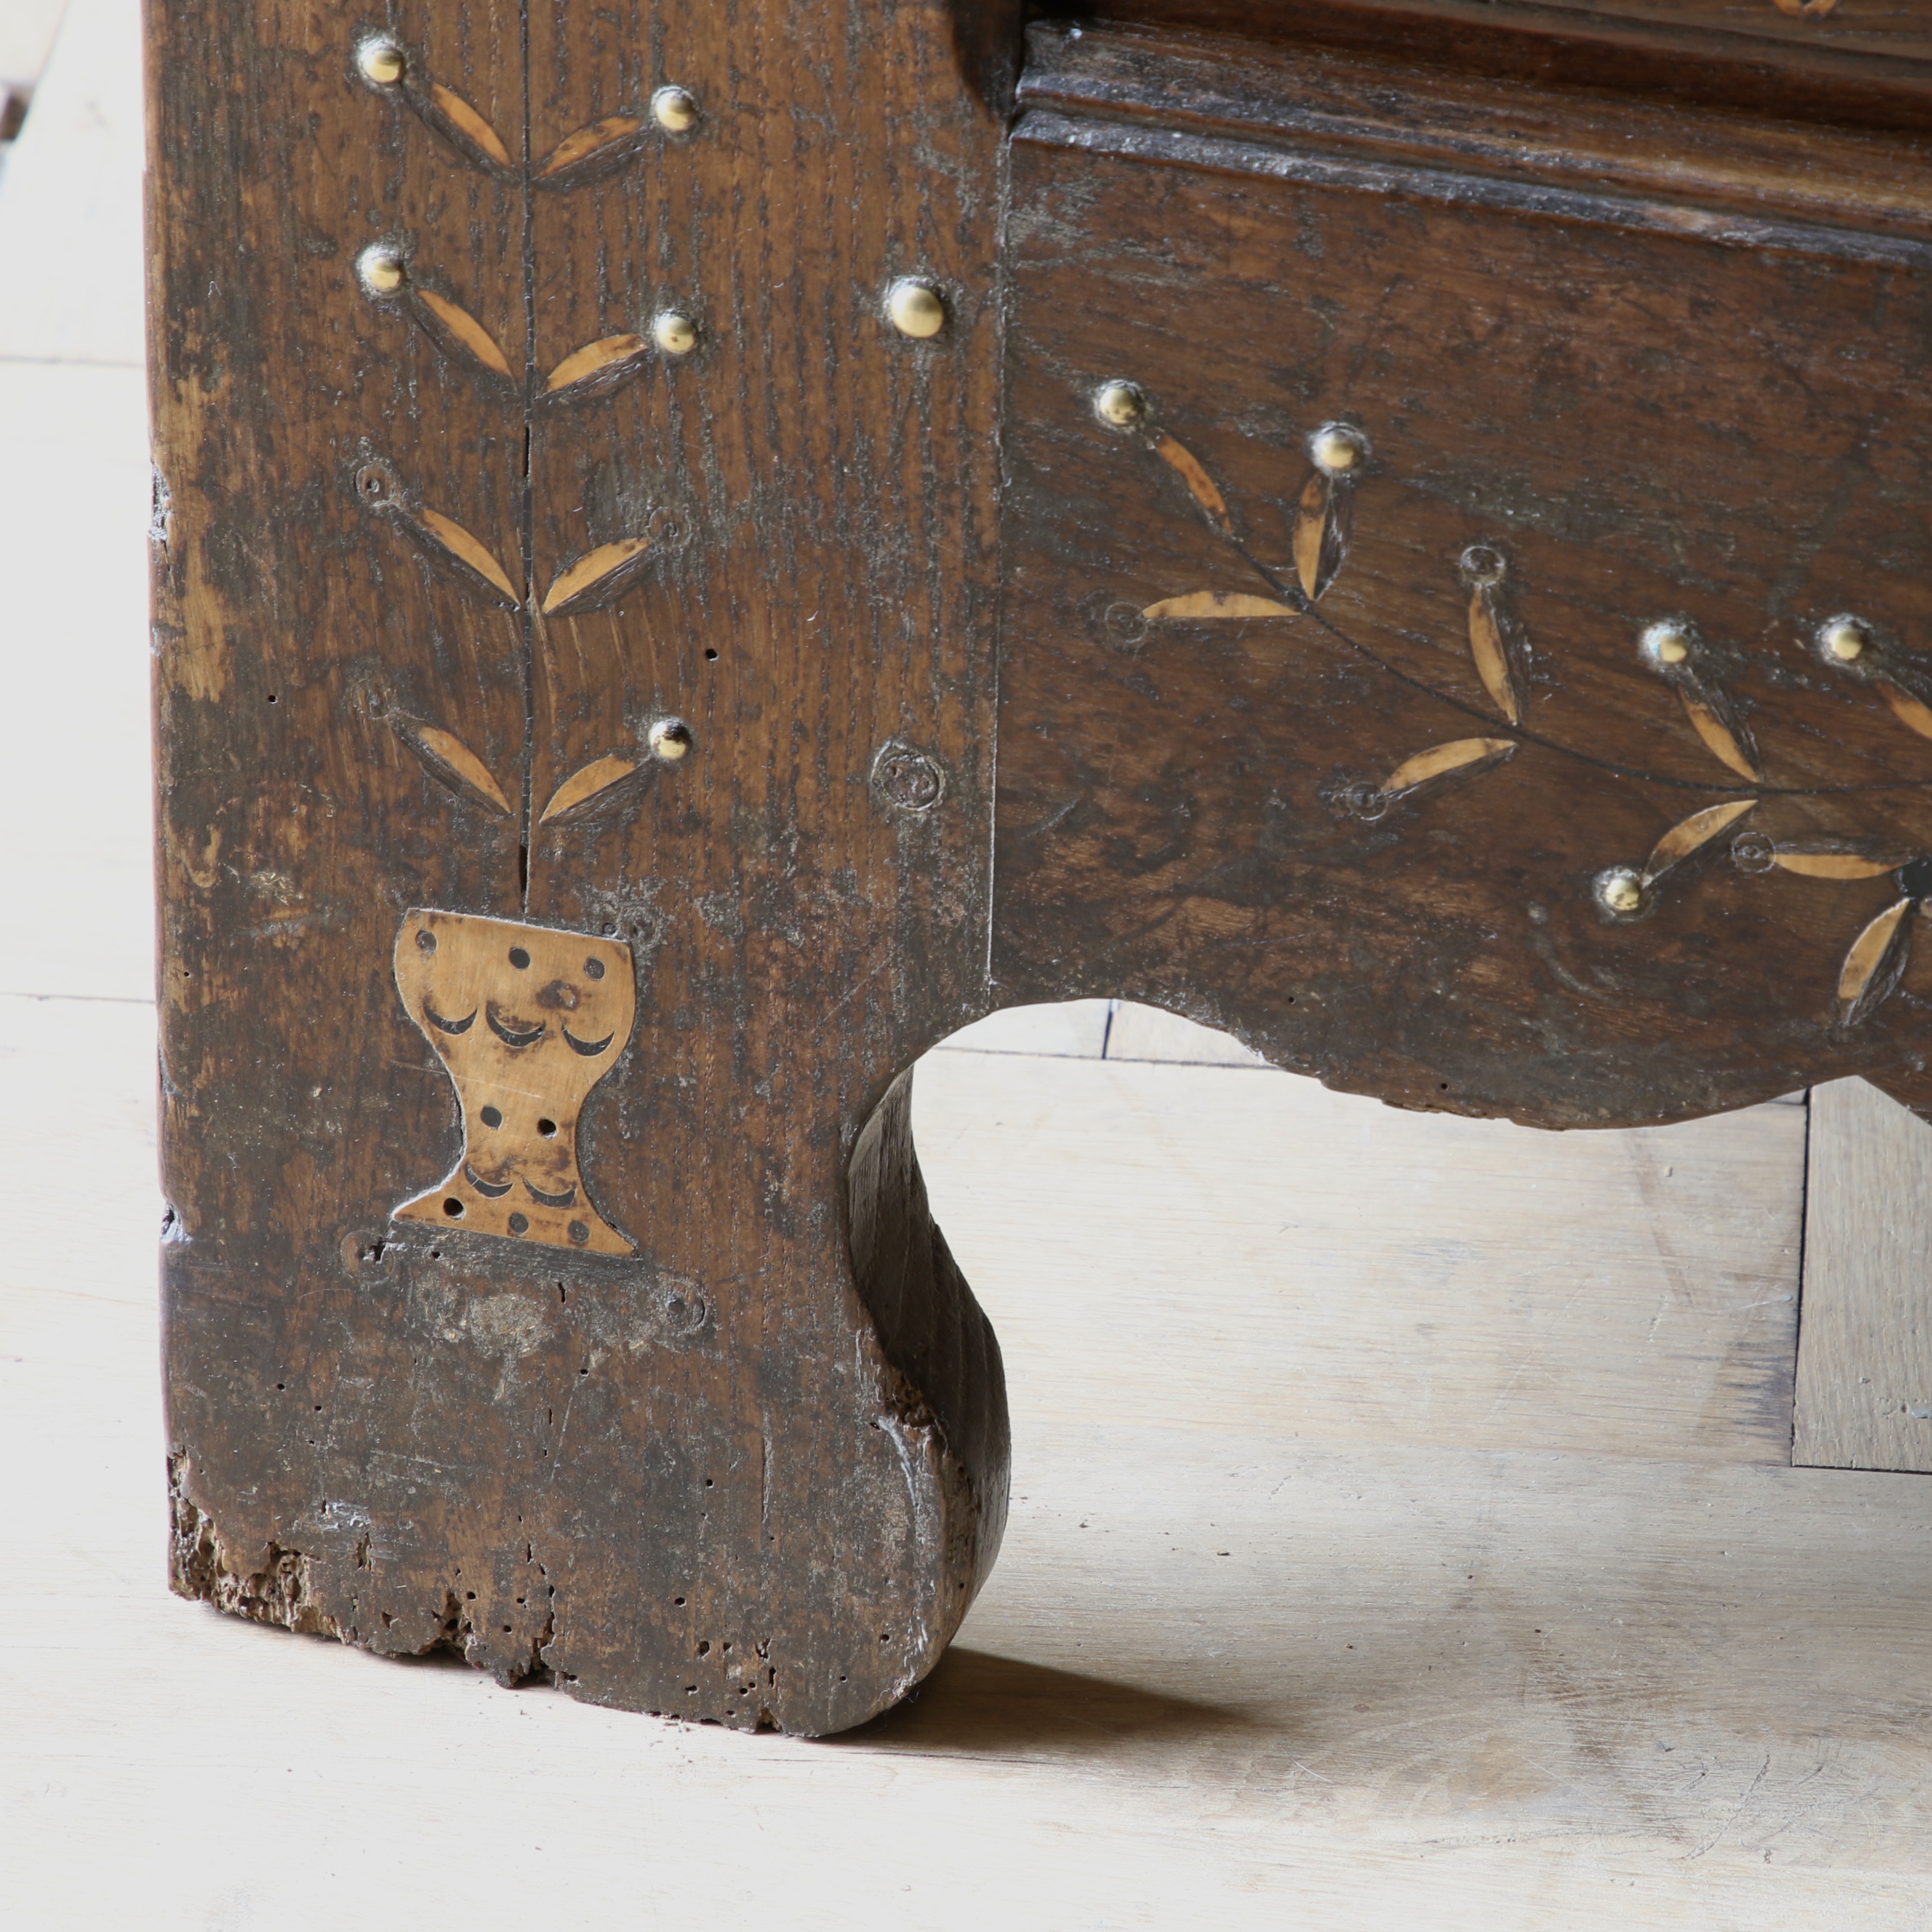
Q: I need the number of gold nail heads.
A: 11